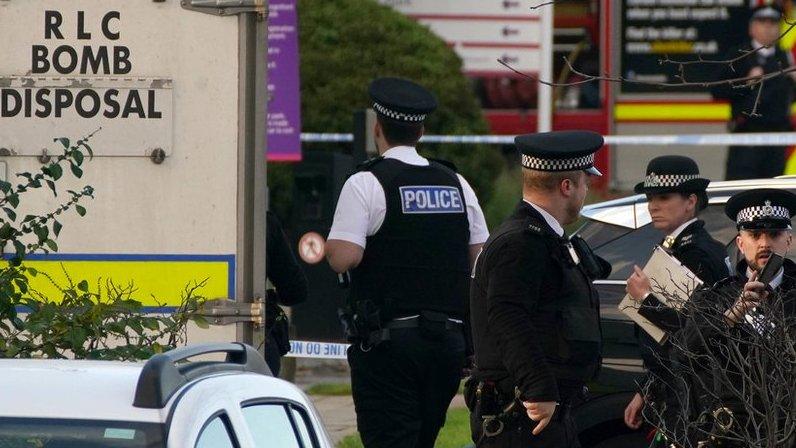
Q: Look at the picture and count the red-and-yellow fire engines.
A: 1